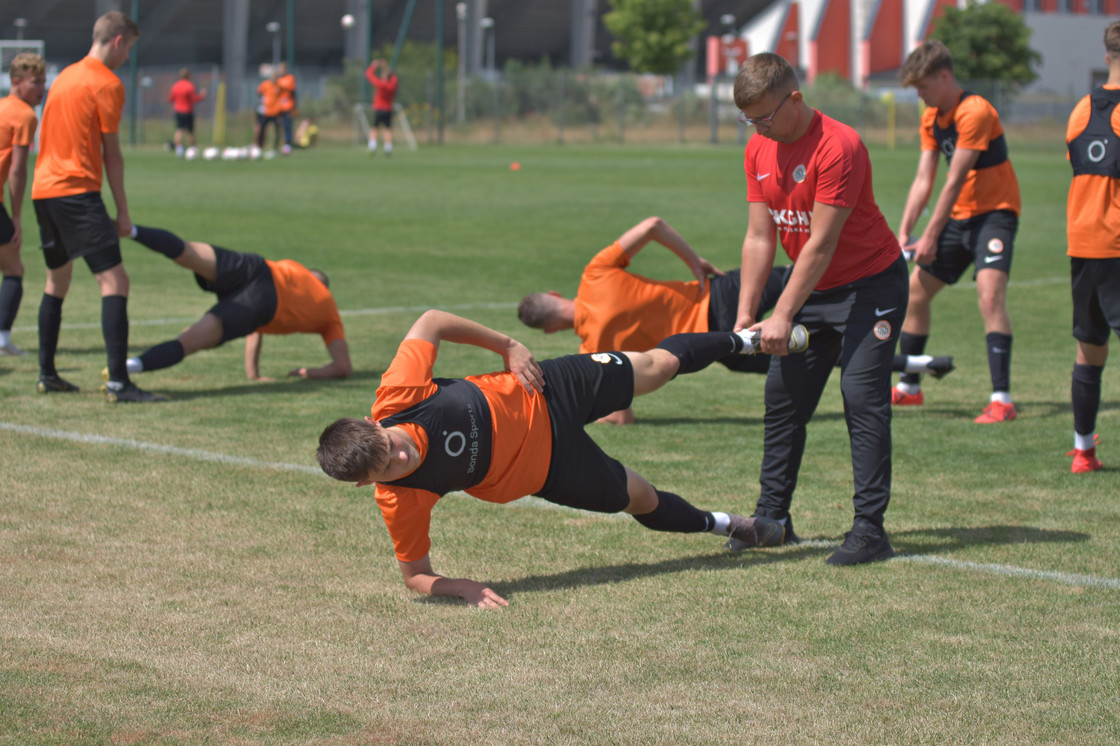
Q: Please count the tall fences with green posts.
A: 1